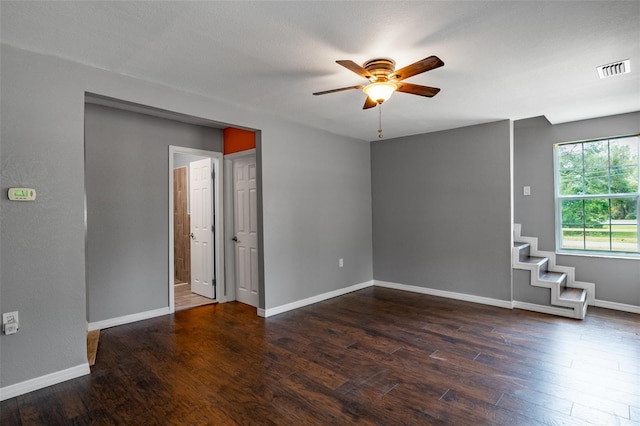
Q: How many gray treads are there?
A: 4